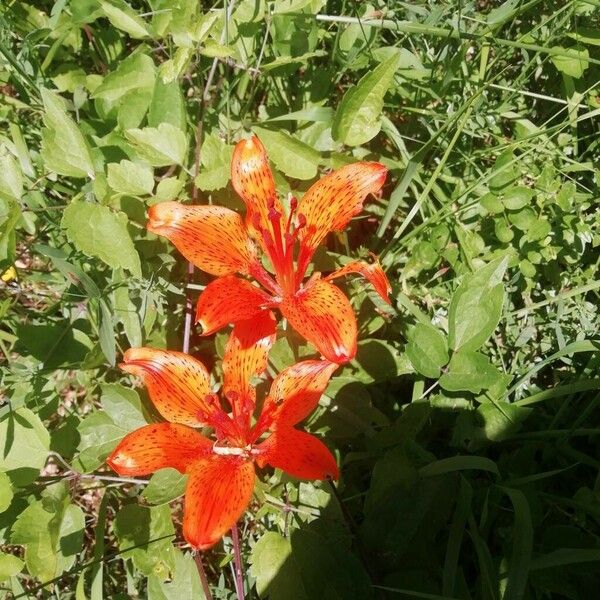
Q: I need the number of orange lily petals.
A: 12